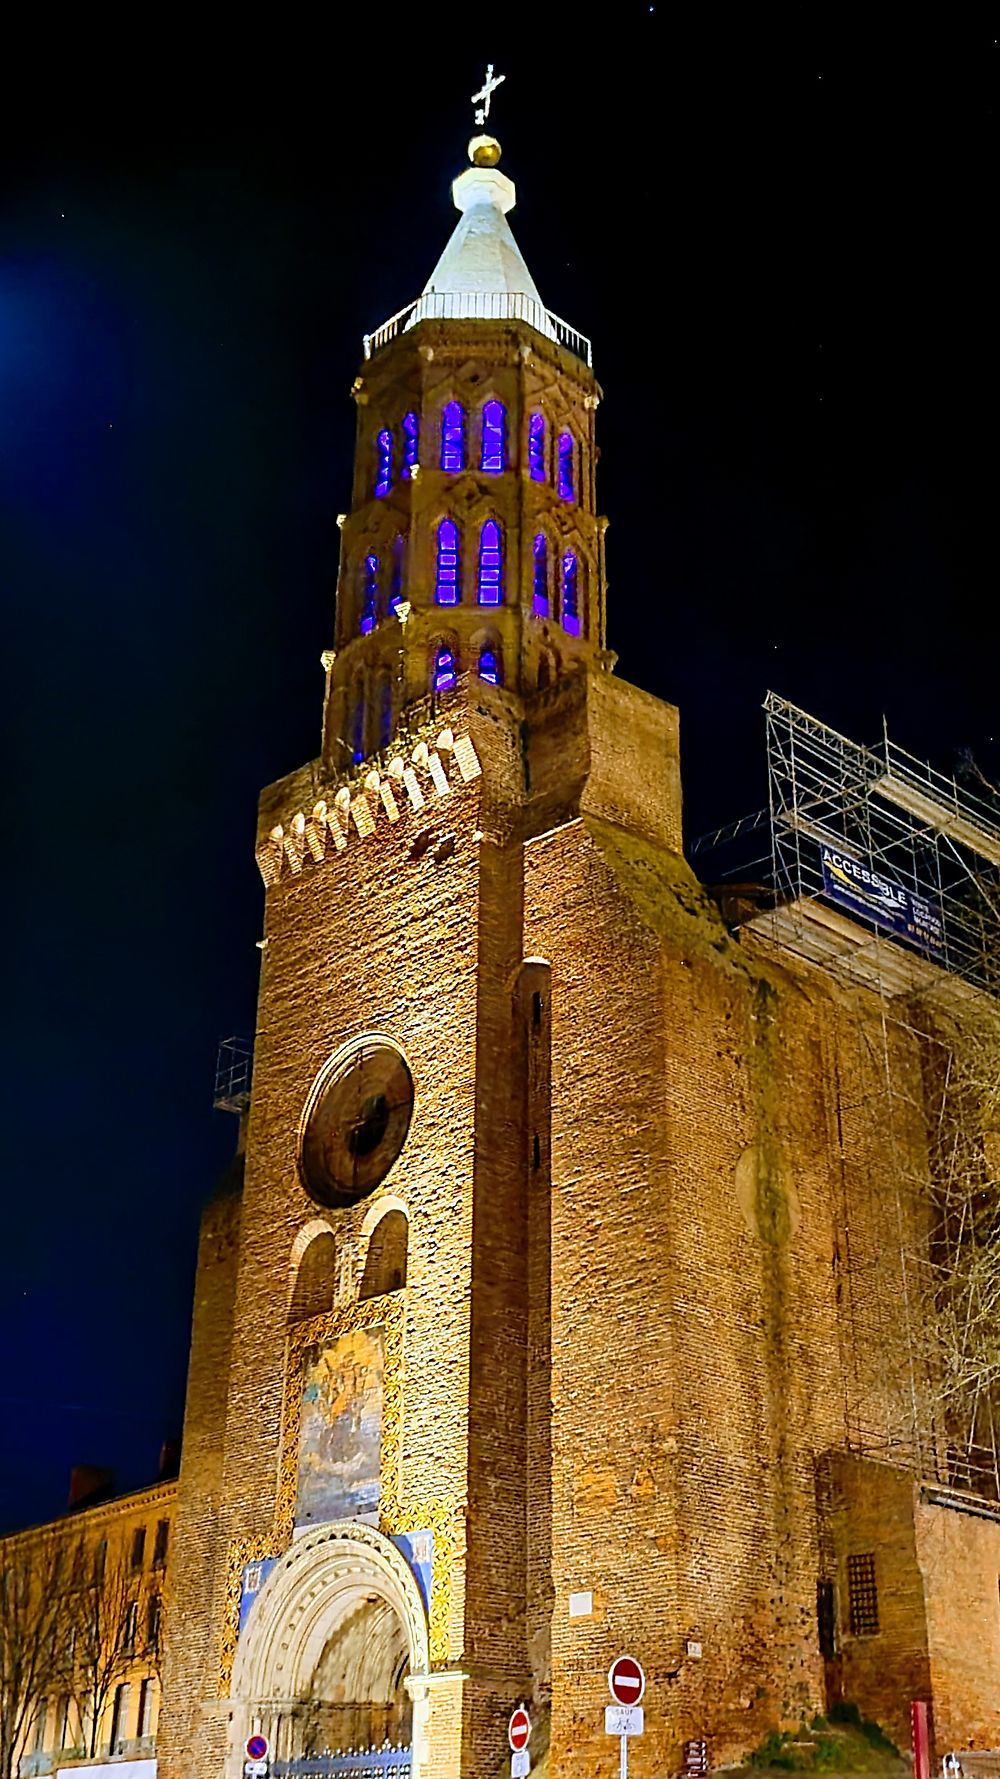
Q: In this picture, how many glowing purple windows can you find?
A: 14